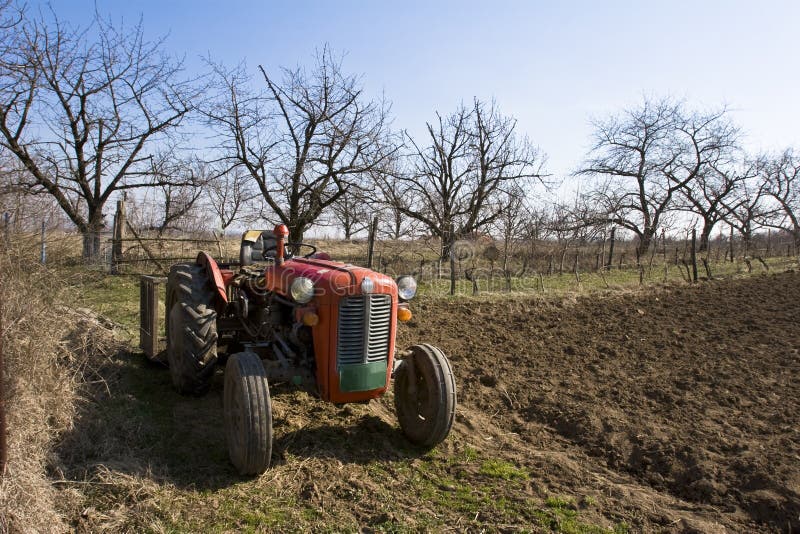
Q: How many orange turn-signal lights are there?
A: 2